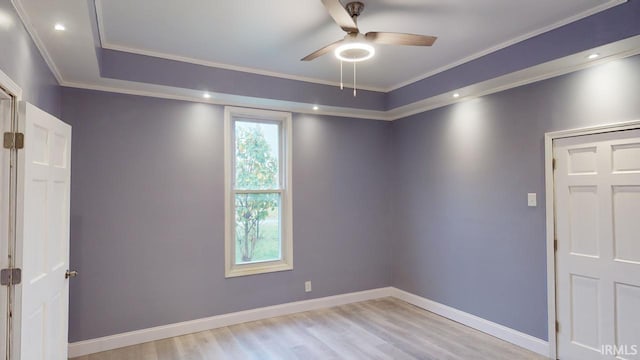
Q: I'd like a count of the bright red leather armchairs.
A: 0